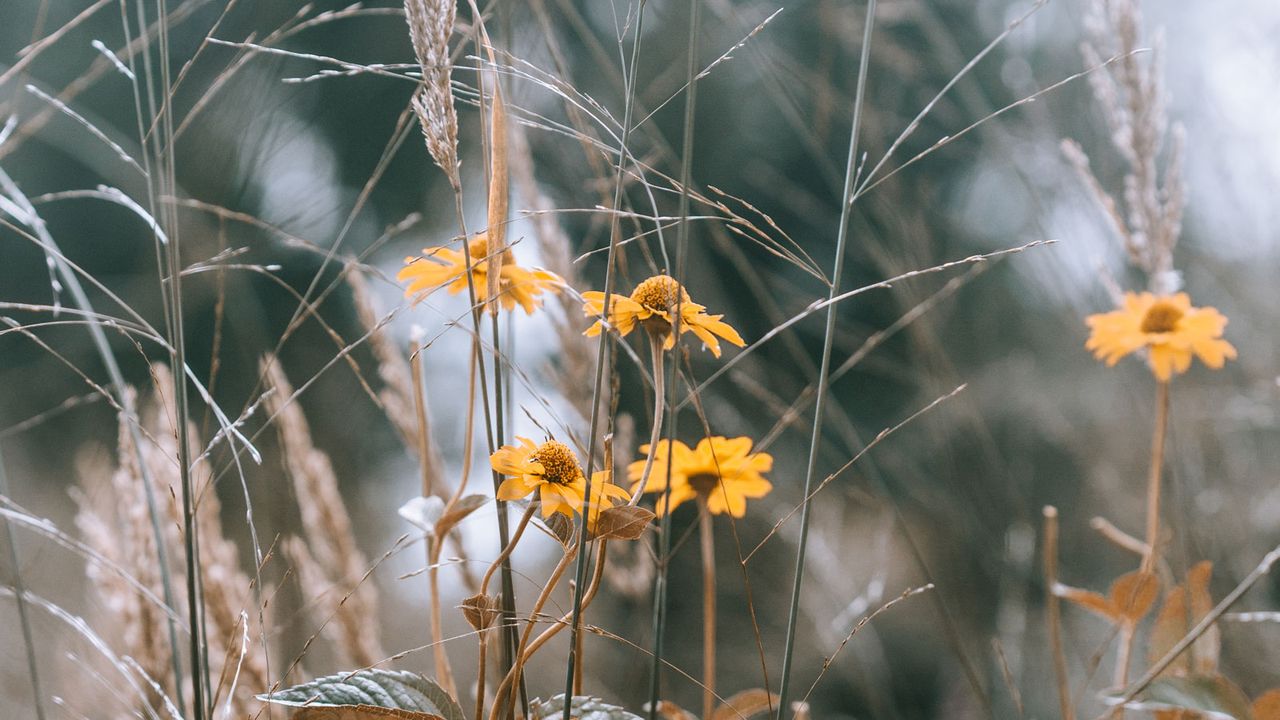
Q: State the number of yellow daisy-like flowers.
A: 5